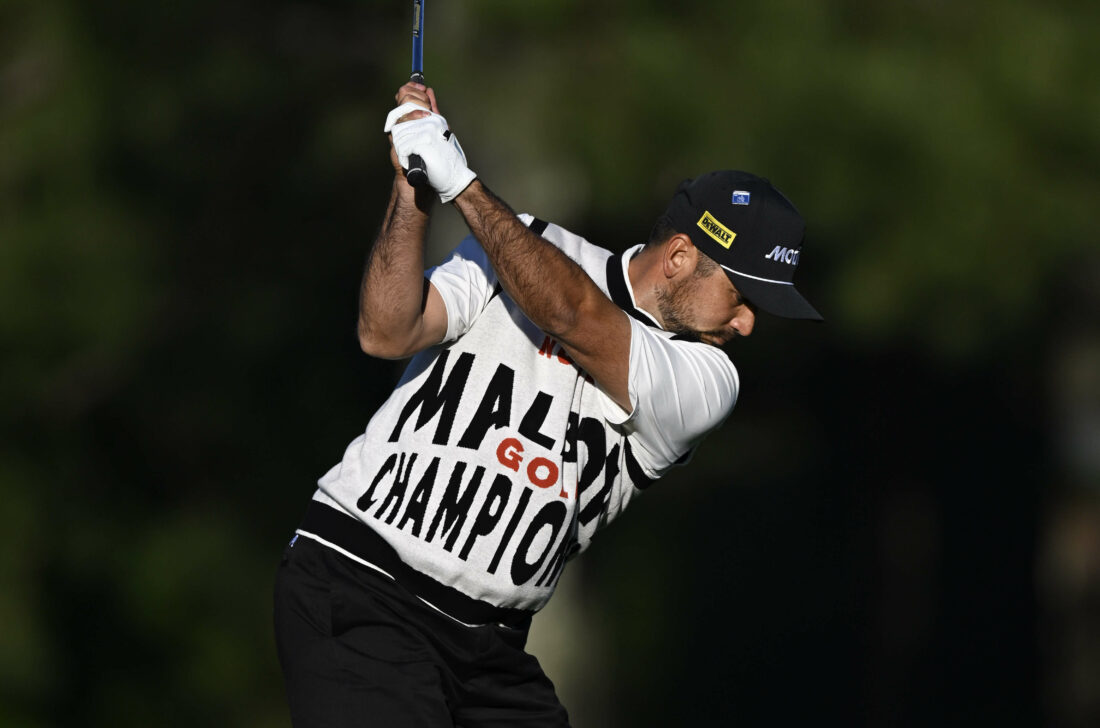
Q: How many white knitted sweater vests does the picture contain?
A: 1